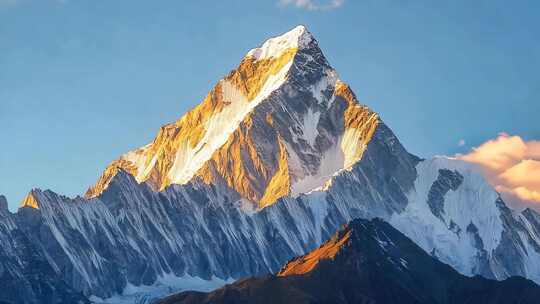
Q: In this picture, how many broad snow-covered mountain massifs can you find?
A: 1